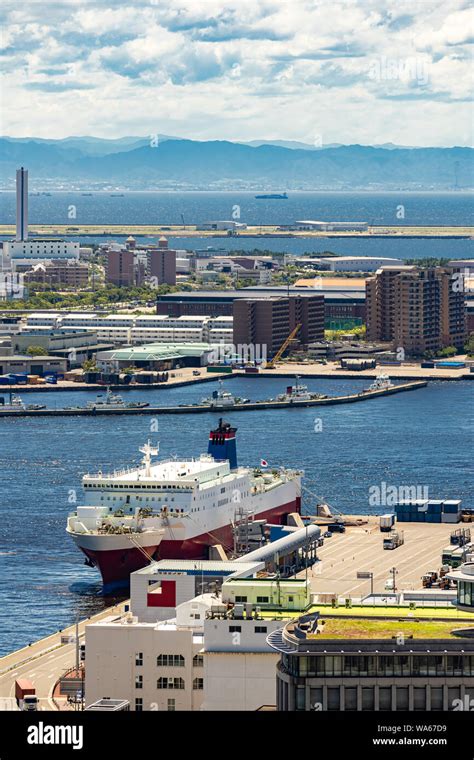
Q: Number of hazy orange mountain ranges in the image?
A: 0